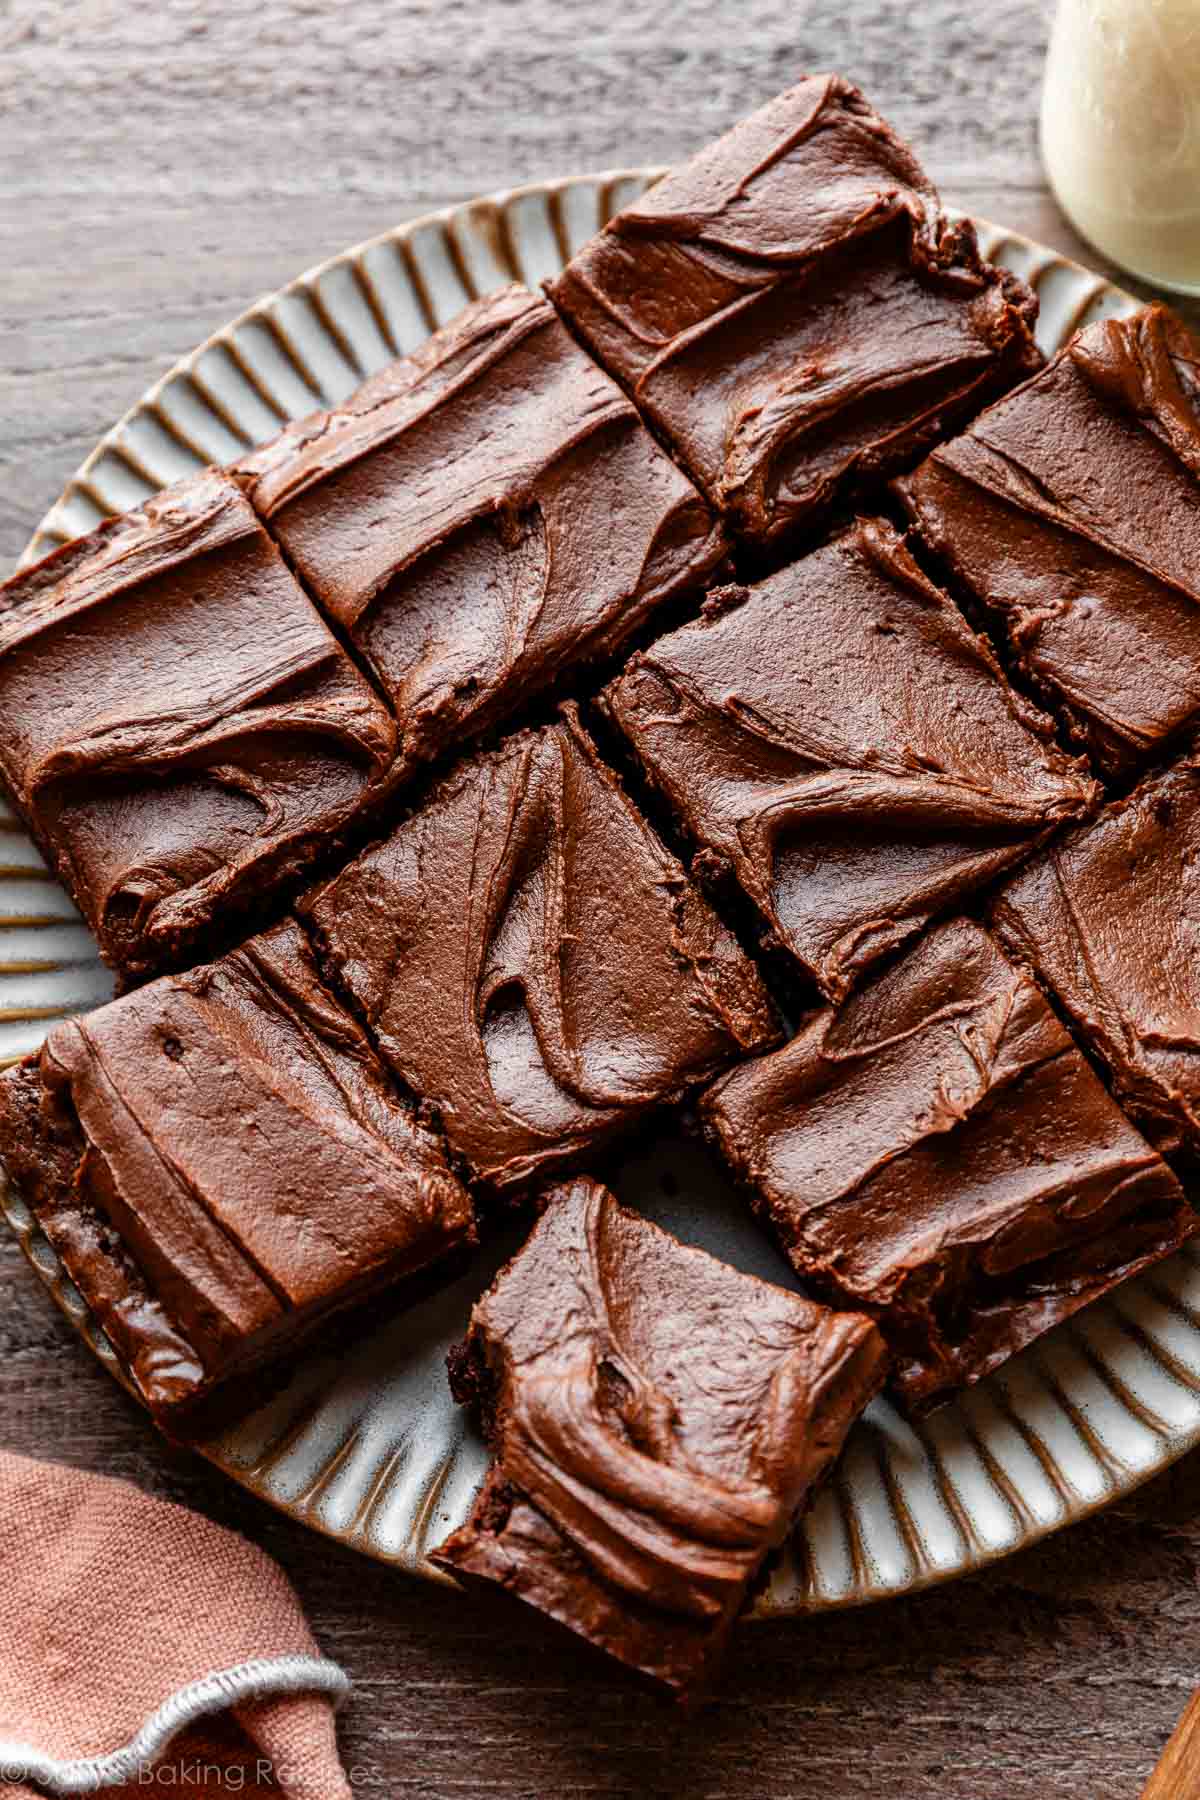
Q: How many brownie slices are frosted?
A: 10